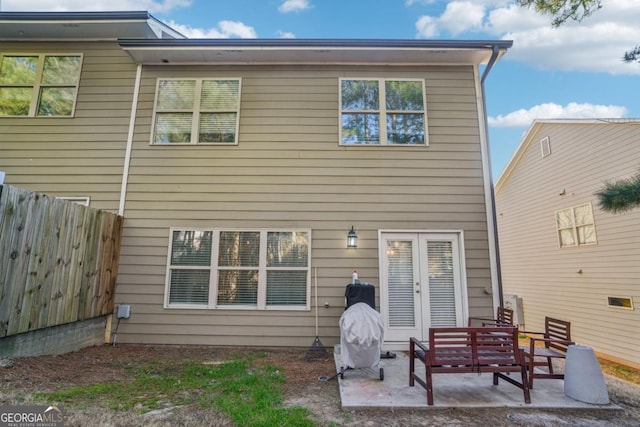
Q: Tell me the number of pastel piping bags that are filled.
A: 0